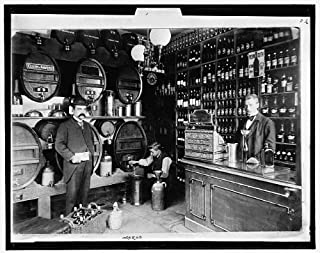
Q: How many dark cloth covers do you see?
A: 0